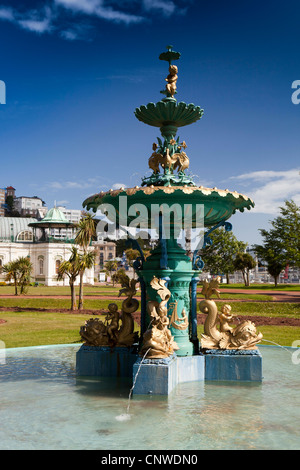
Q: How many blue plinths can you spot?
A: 3